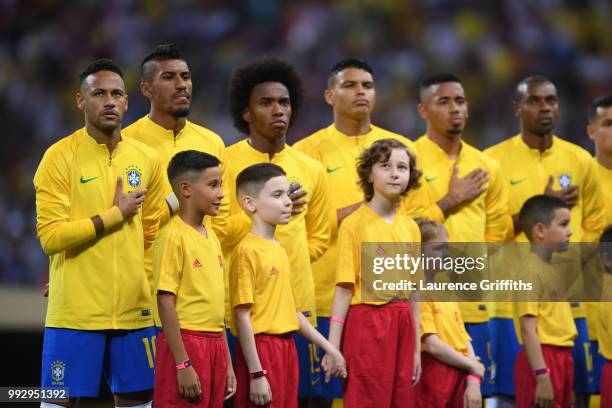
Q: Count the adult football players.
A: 7